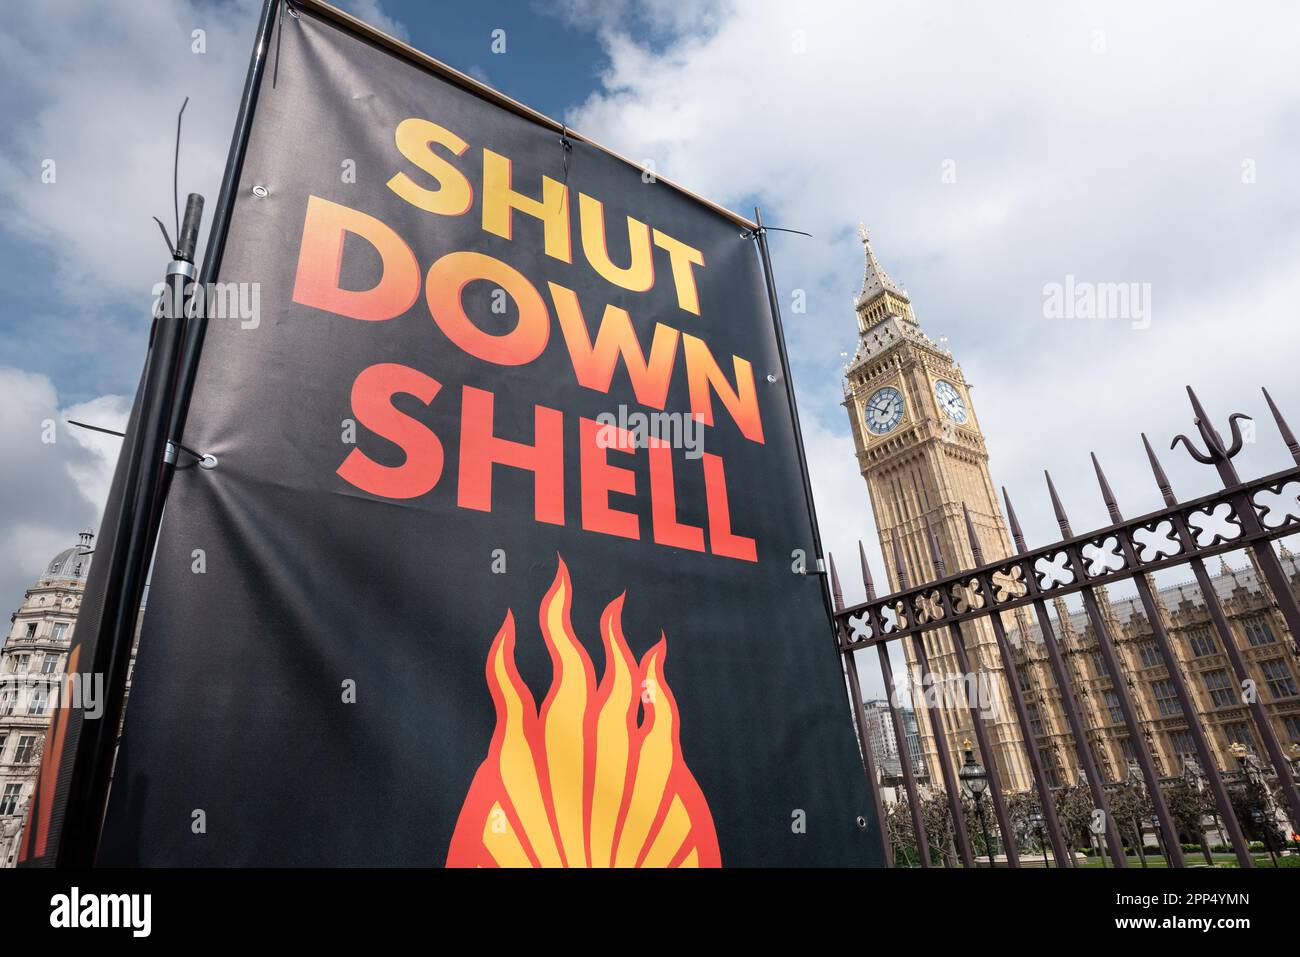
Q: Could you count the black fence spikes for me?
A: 11